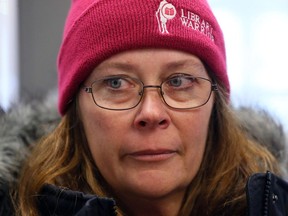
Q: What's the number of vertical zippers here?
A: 1